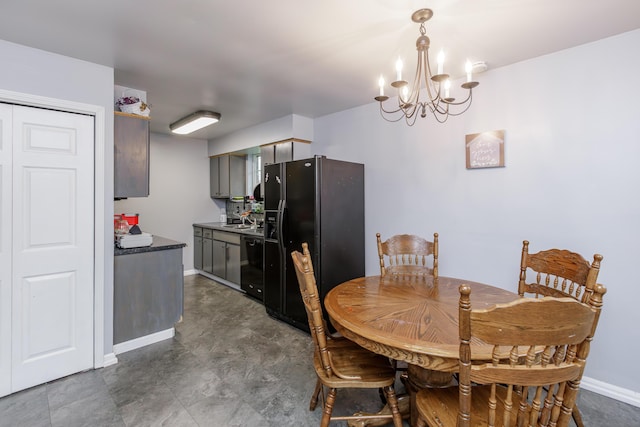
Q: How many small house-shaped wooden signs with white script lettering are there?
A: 1